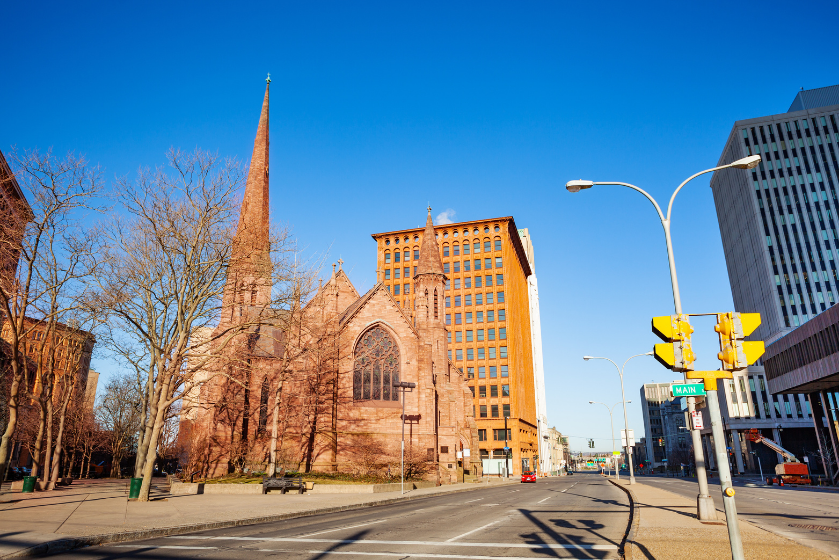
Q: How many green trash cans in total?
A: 2